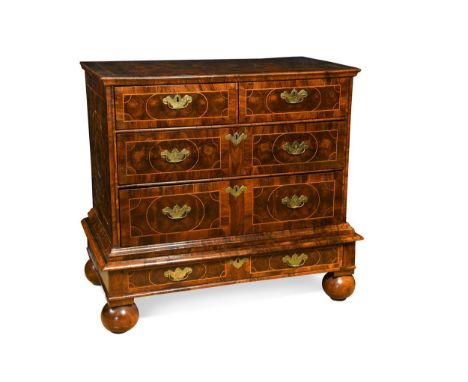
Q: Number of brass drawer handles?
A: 8